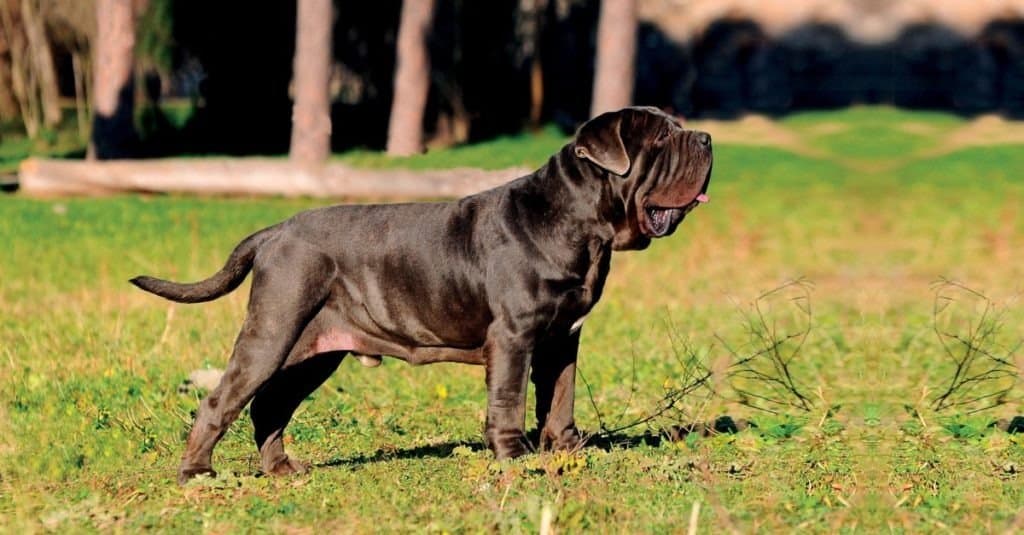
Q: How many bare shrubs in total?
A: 3